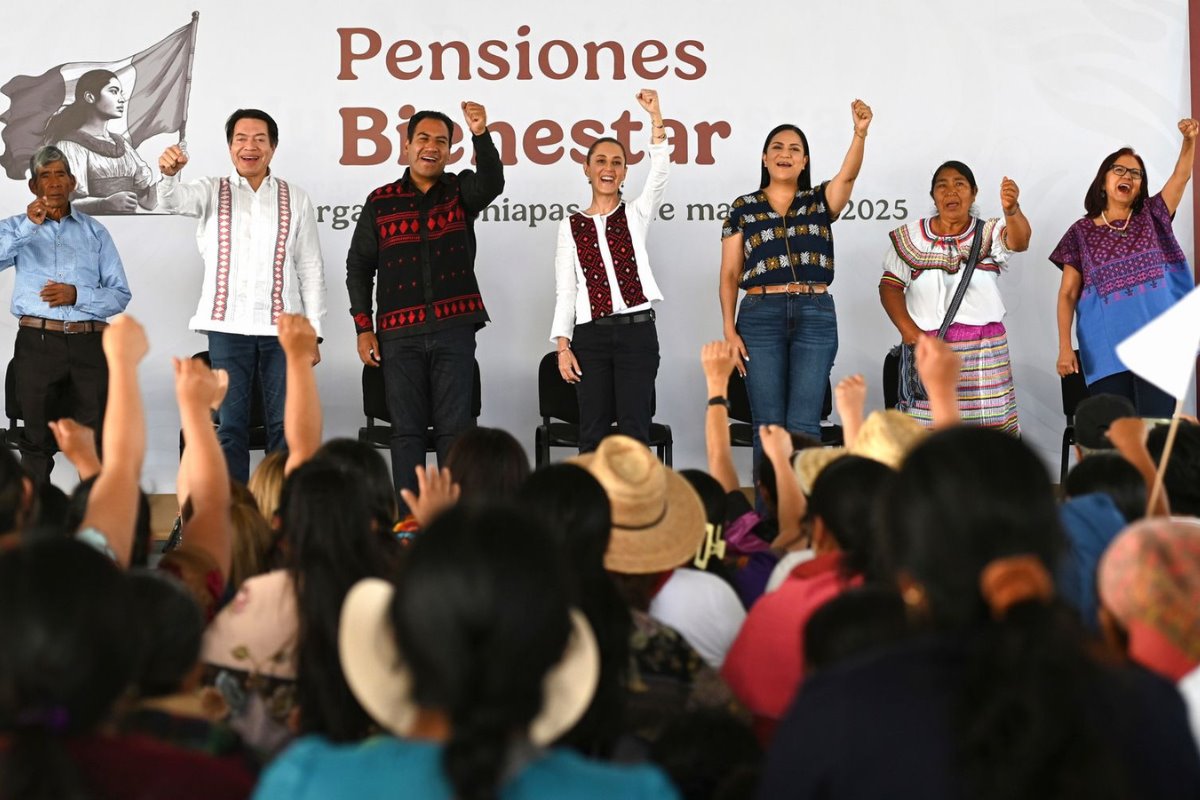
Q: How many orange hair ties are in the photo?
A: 1